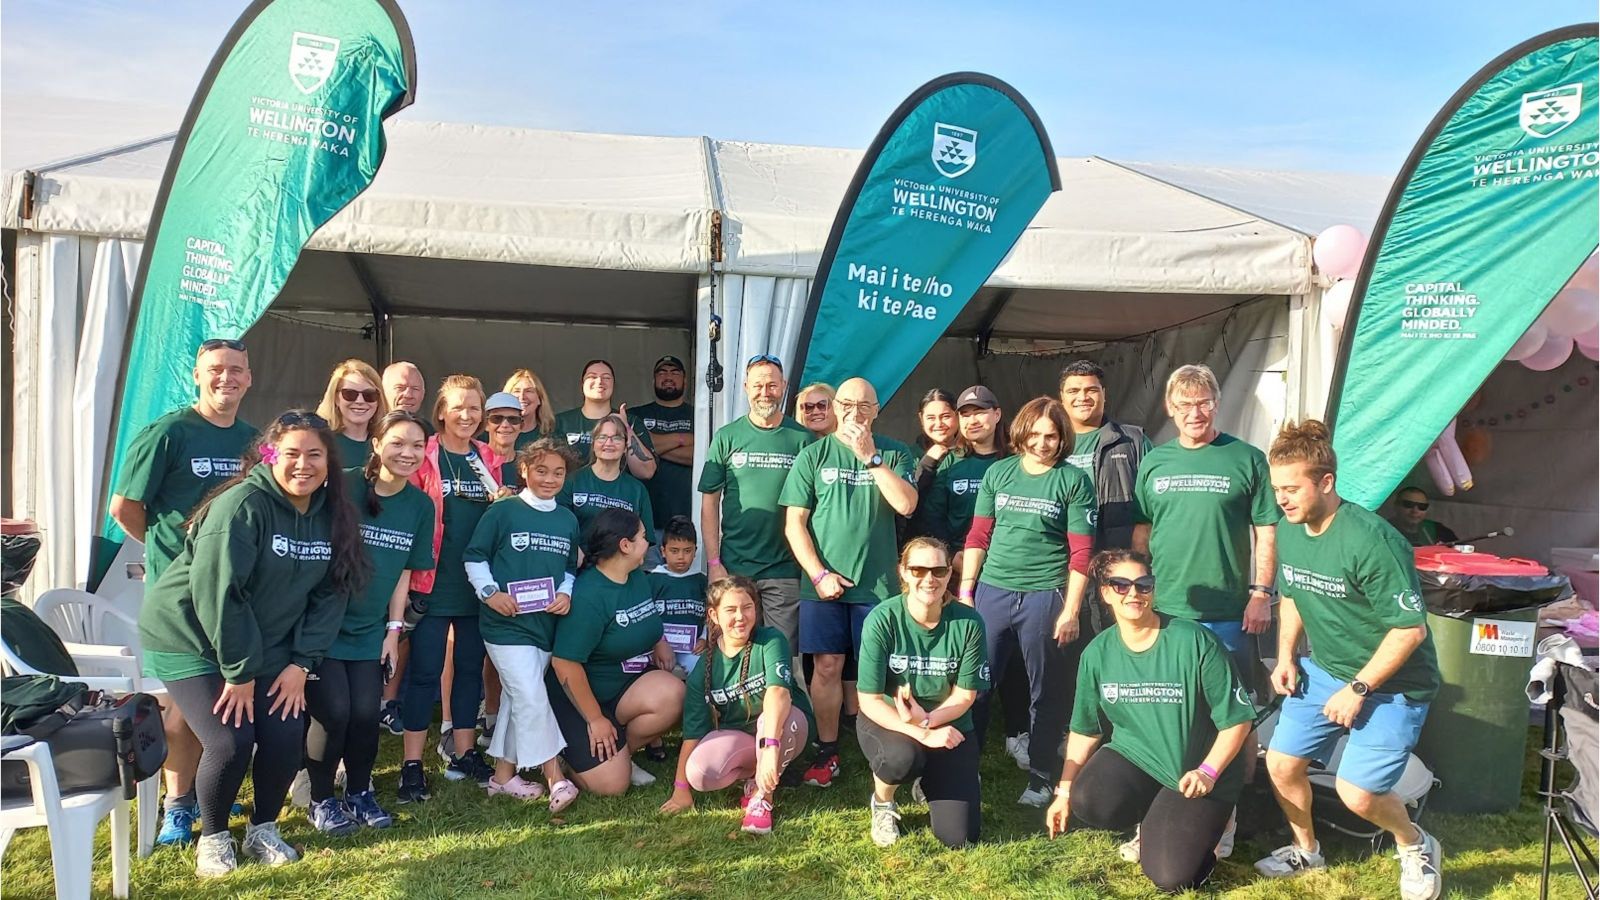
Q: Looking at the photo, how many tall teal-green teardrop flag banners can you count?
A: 3